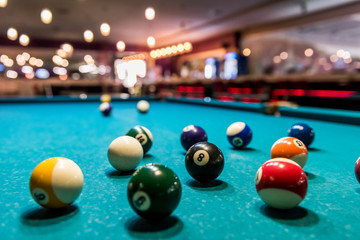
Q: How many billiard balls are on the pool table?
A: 14